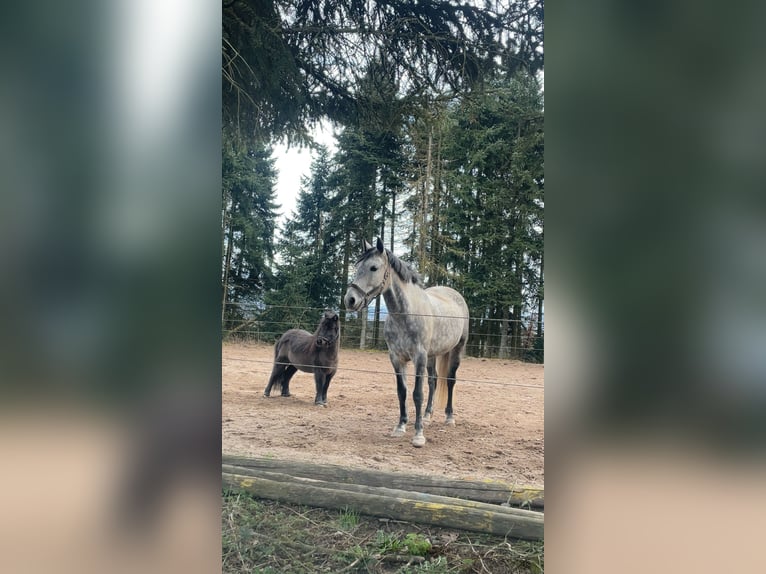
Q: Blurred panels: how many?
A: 2